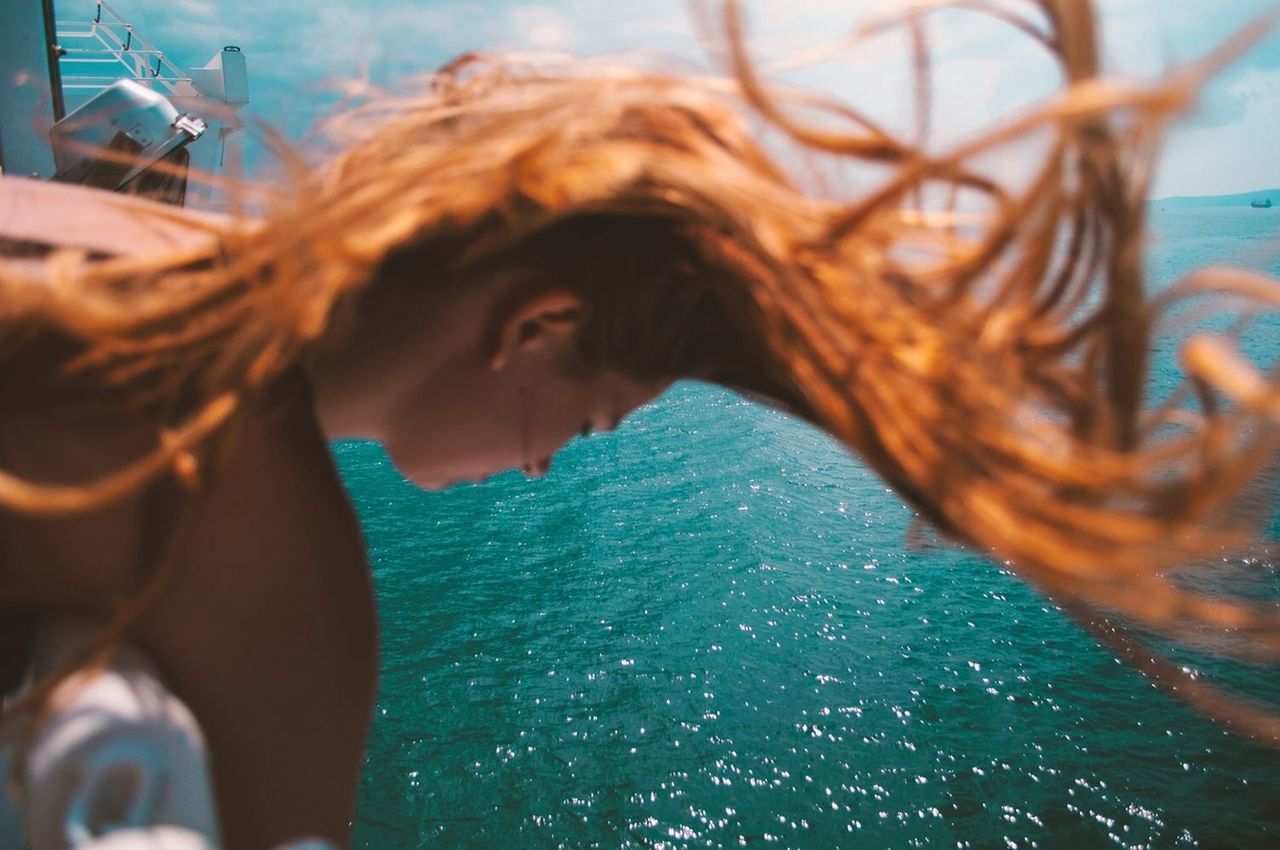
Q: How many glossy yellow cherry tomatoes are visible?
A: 0